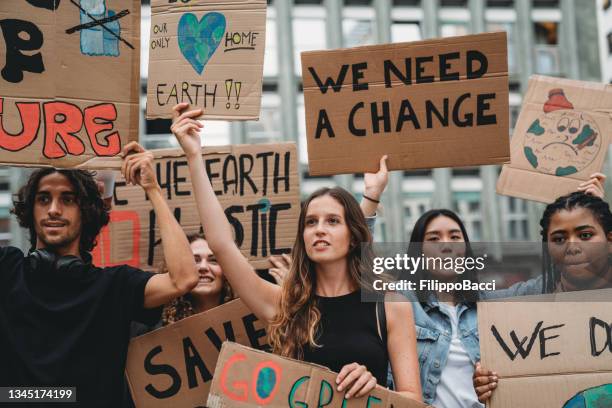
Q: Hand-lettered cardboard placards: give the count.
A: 8